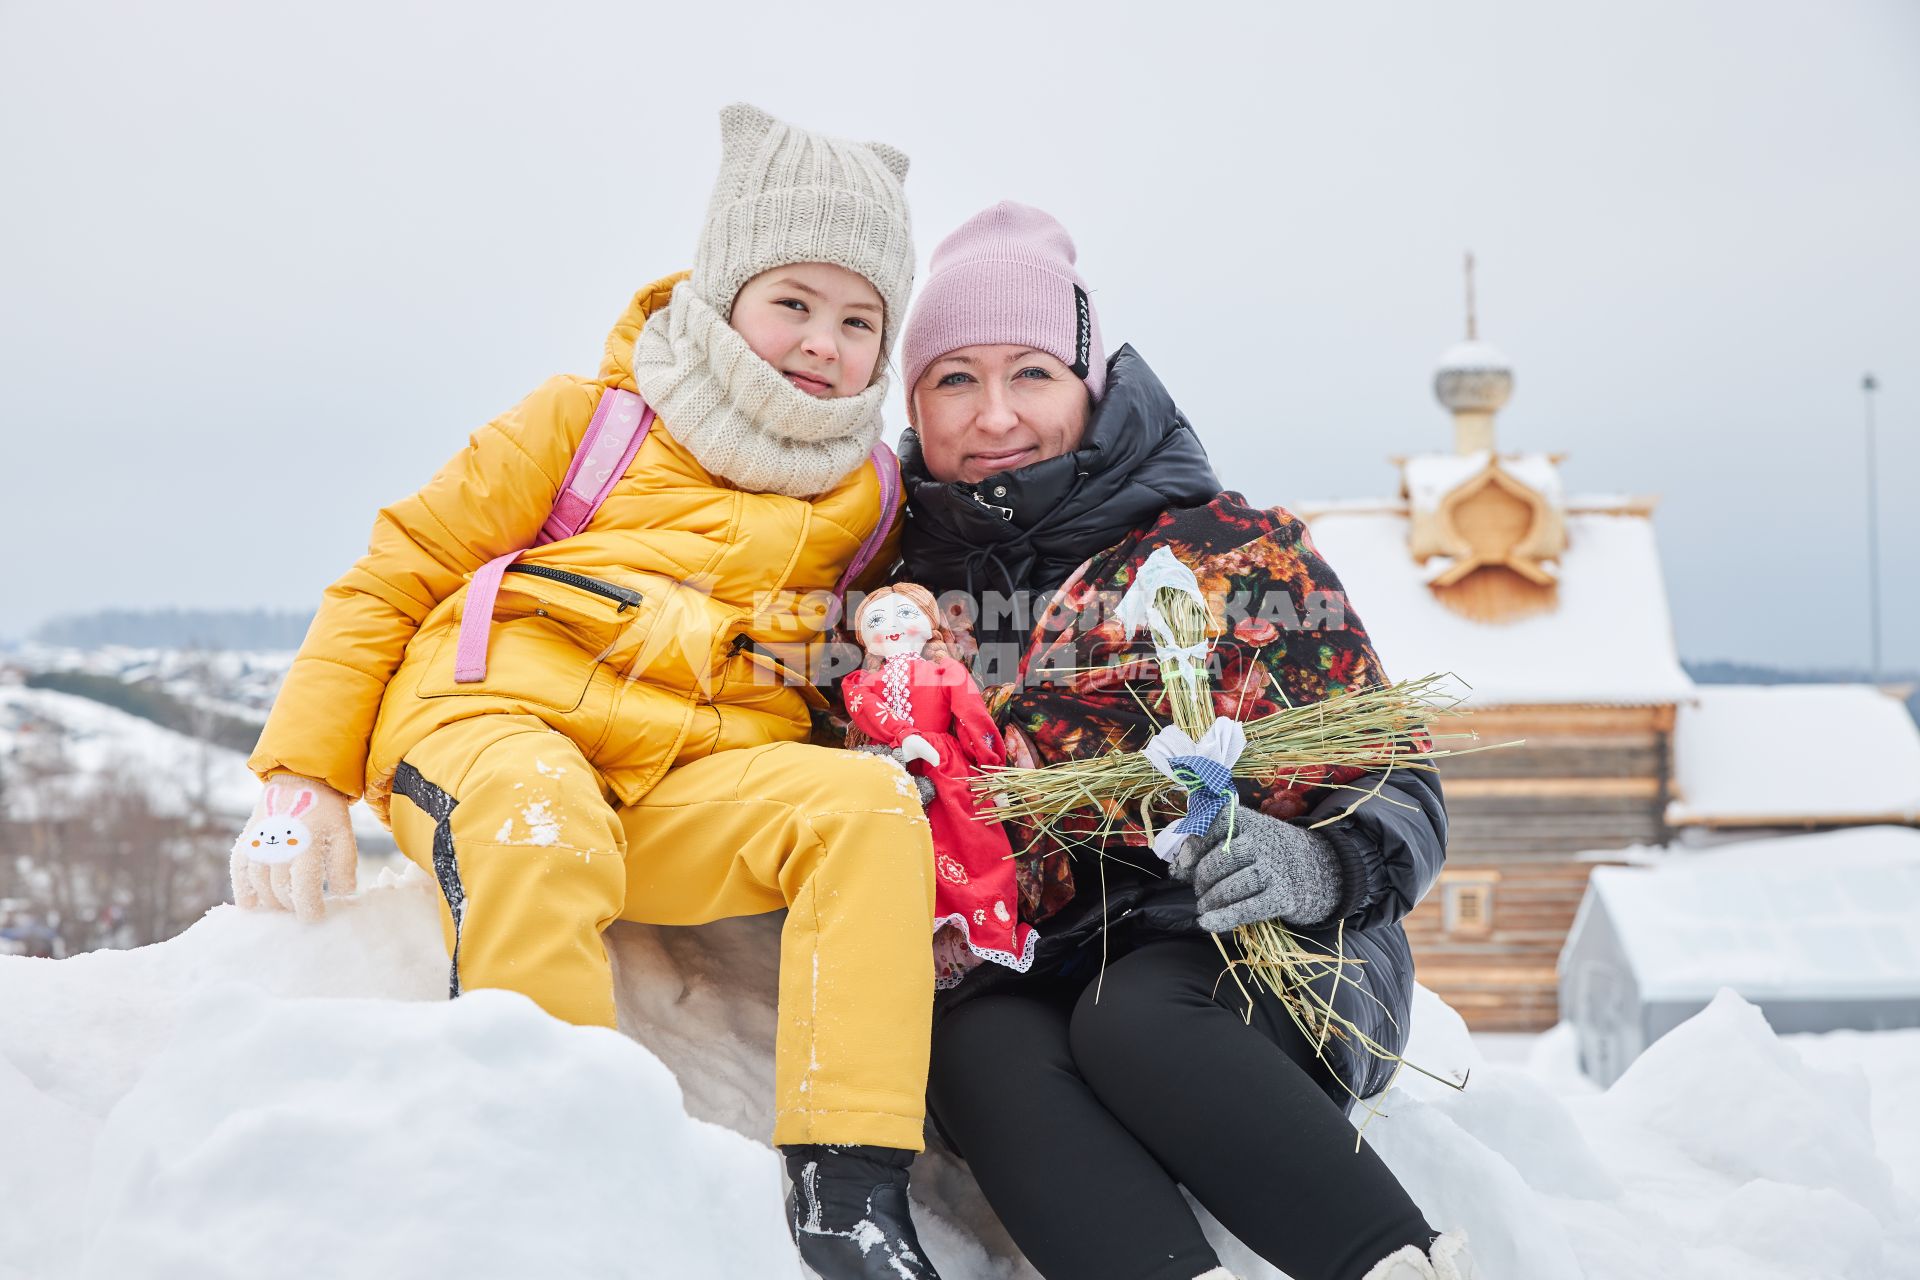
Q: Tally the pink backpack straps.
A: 2